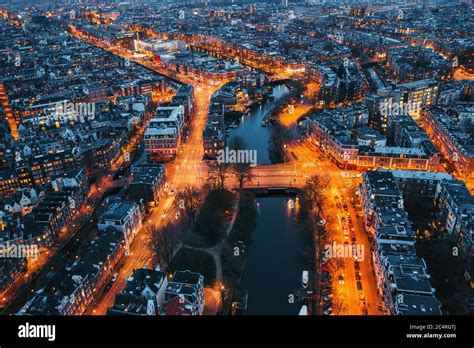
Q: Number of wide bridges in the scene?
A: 1